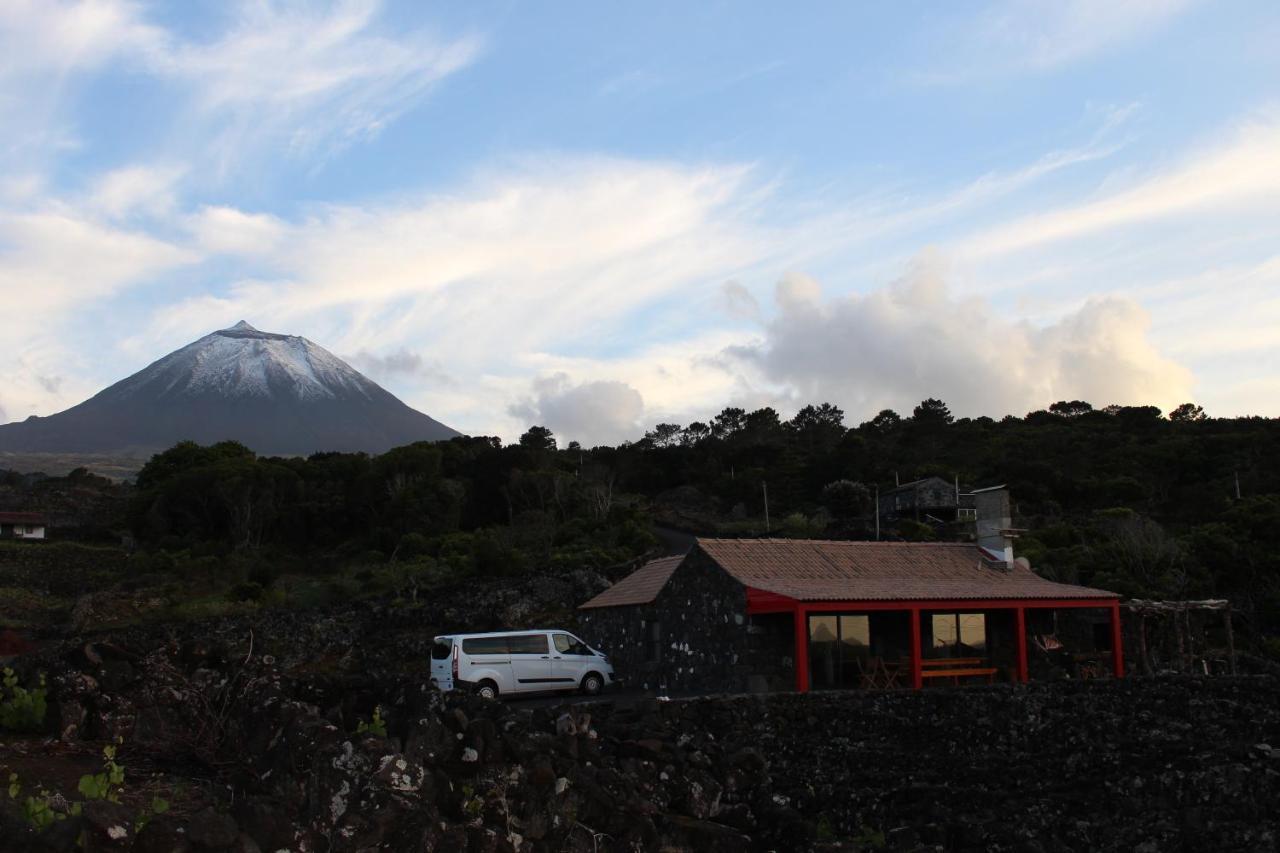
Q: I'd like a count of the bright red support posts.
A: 4